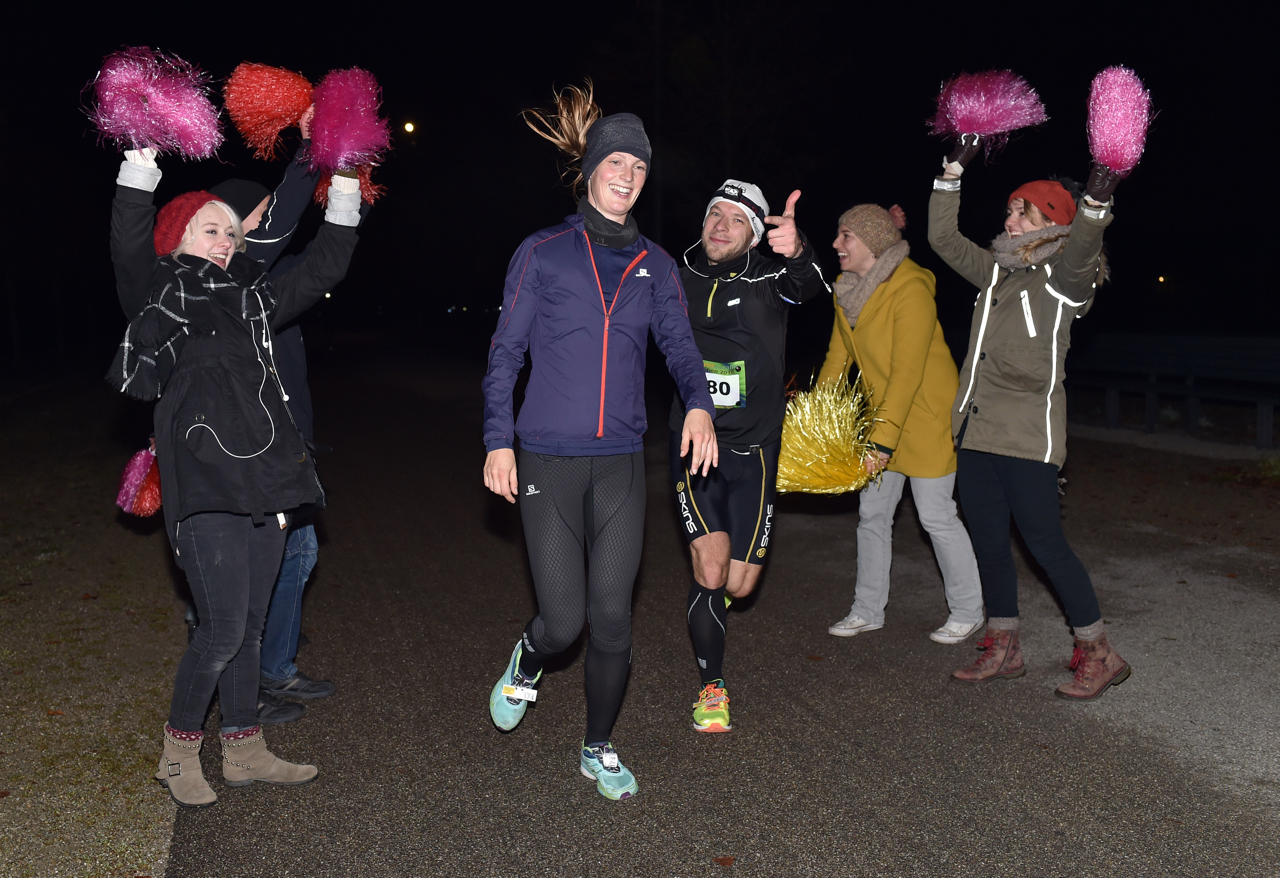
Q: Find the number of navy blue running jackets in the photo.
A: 1